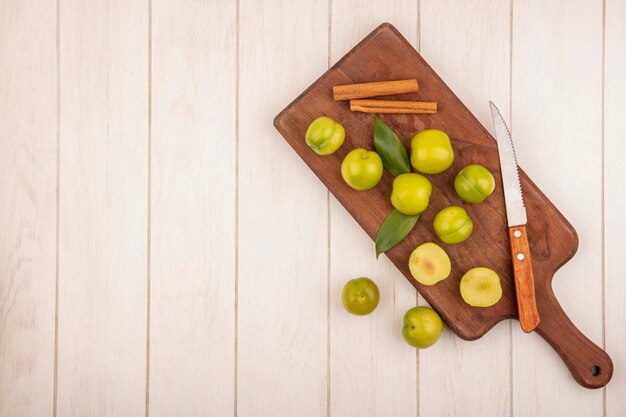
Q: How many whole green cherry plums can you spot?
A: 8